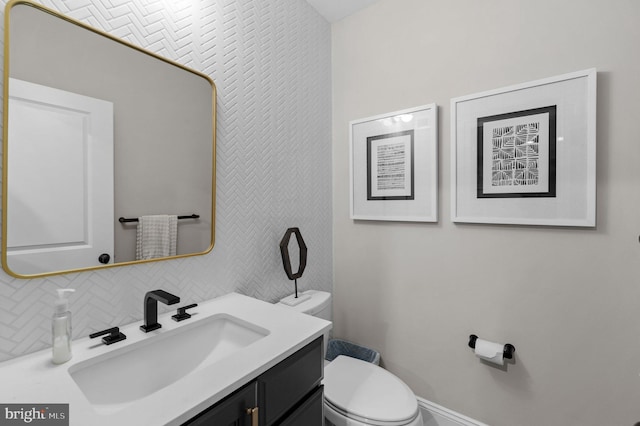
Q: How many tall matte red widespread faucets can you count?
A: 0